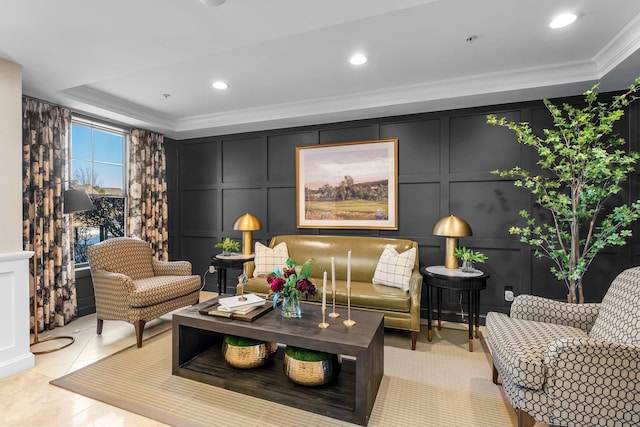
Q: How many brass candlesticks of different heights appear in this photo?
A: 3